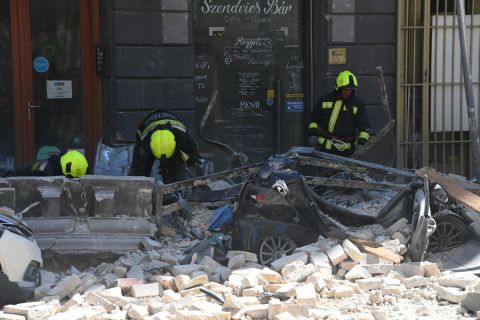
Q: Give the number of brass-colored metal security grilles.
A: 1